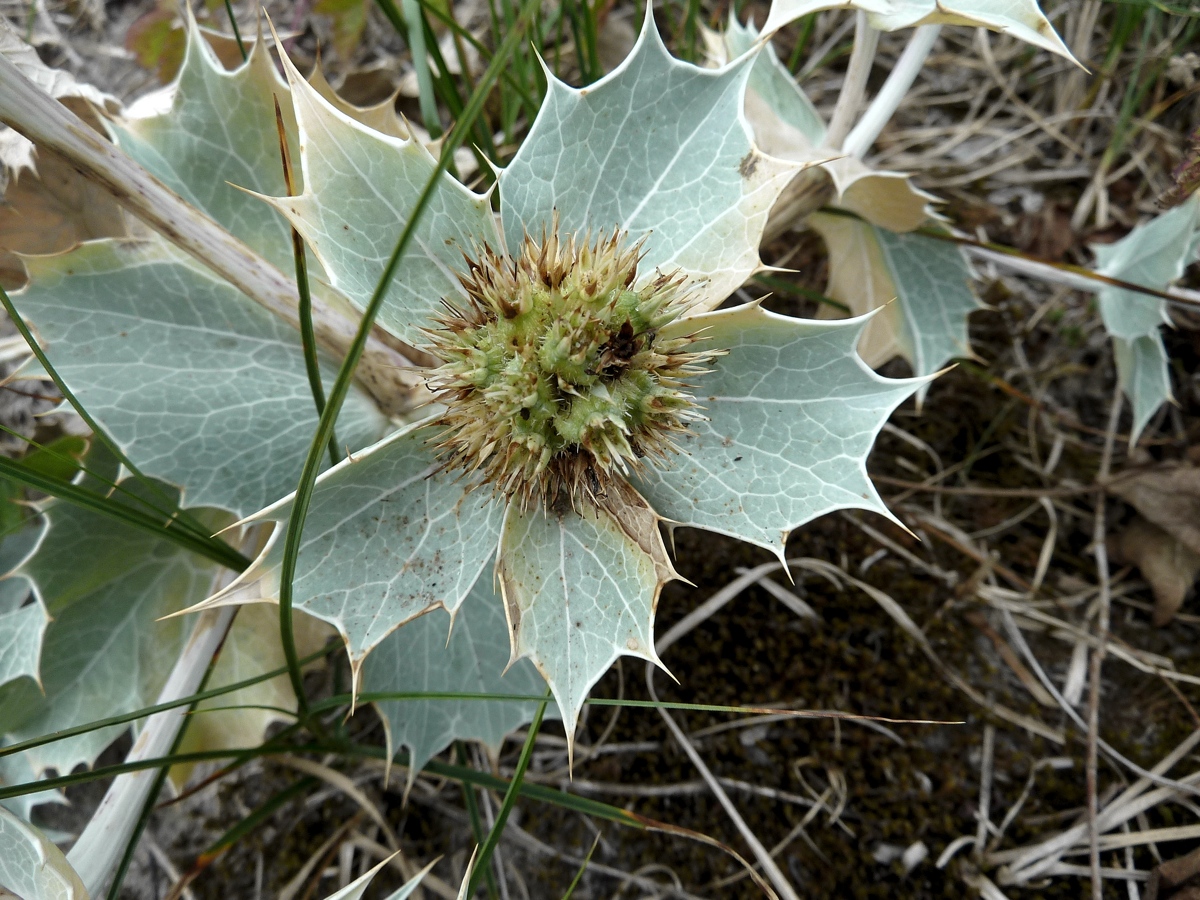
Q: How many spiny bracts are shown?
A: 5